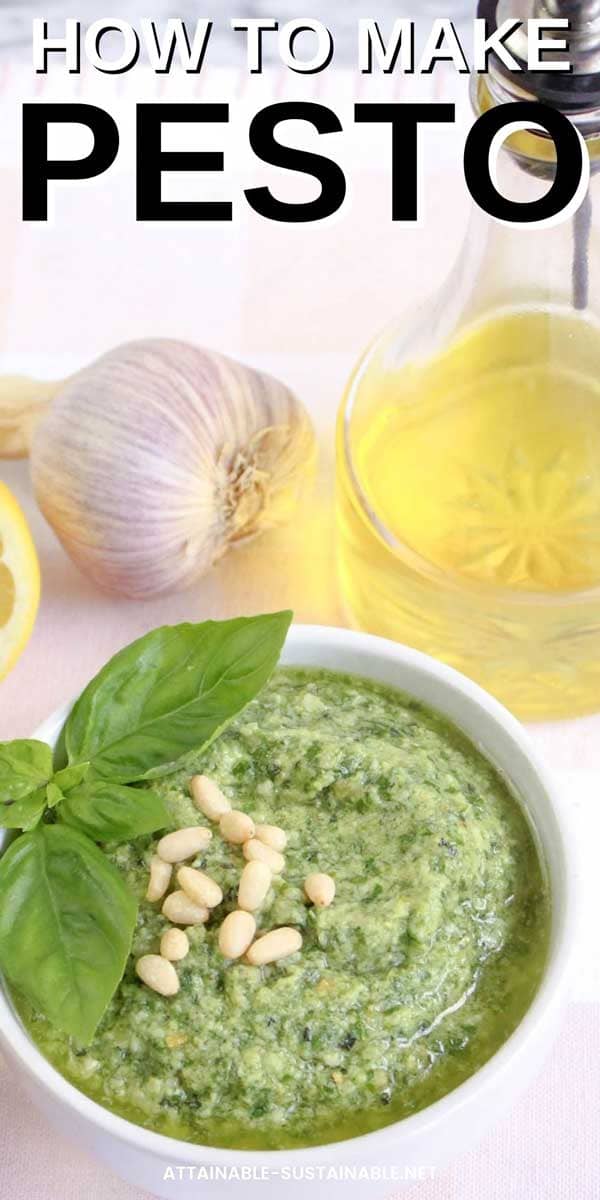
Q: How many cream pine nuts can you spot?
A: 14